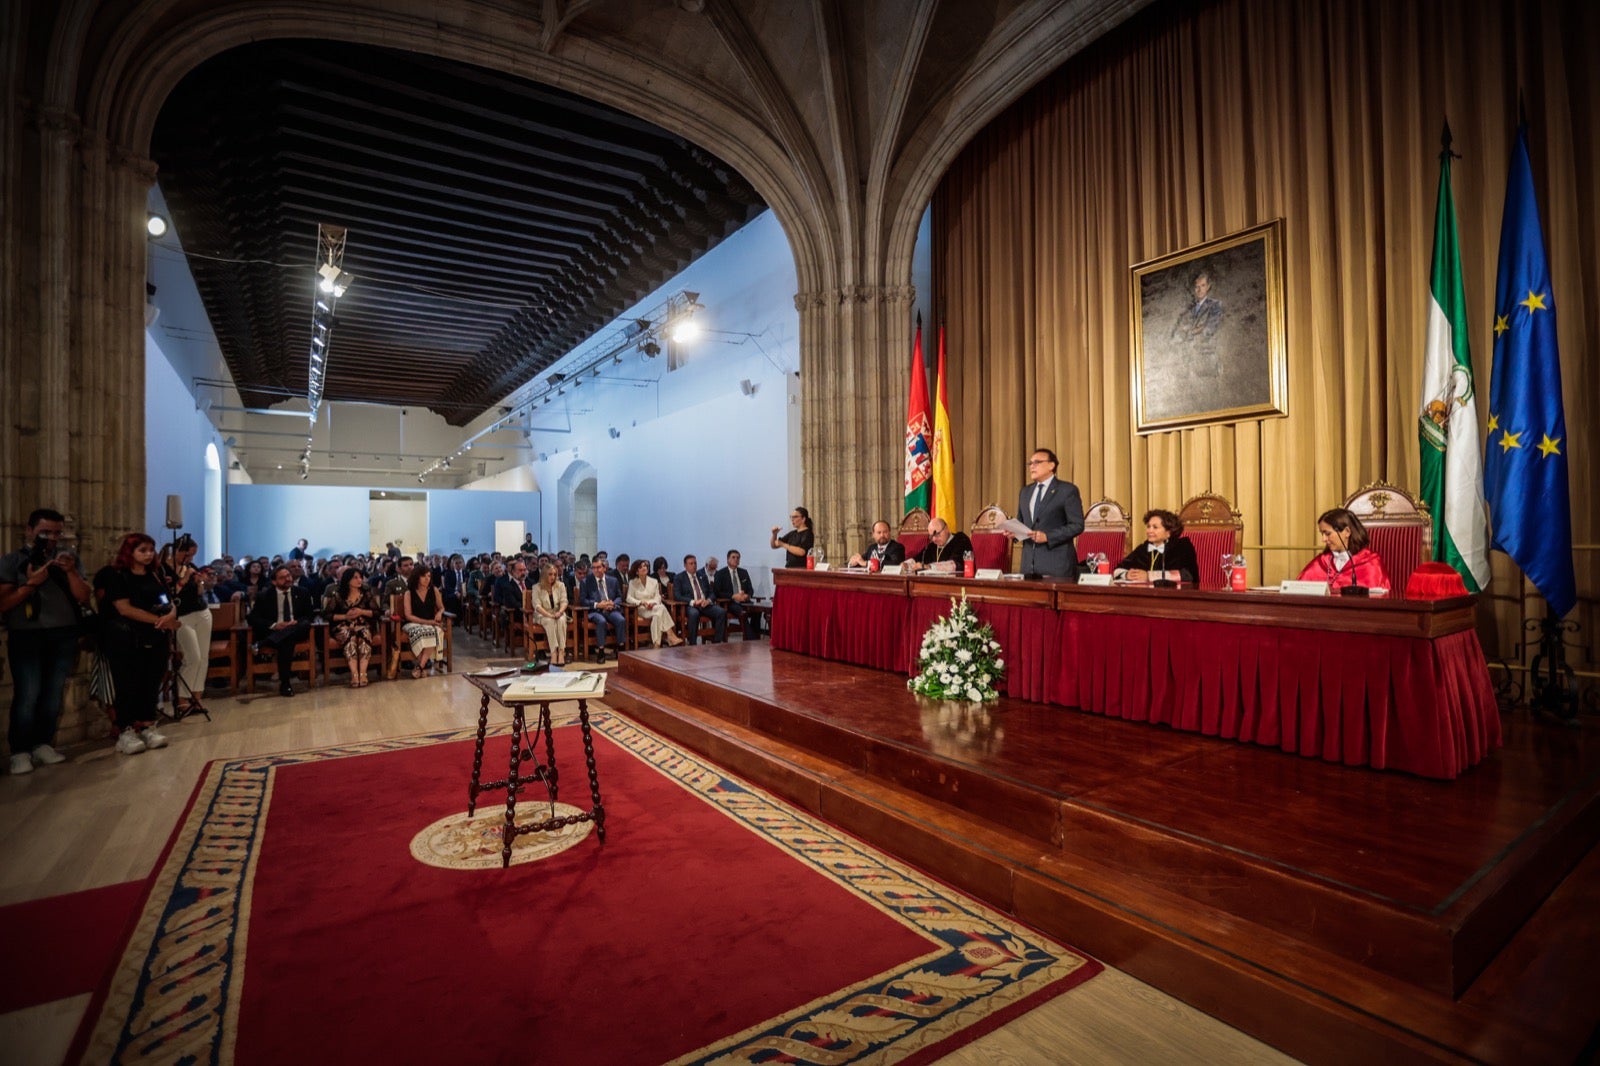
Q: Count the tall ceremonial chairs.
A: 5